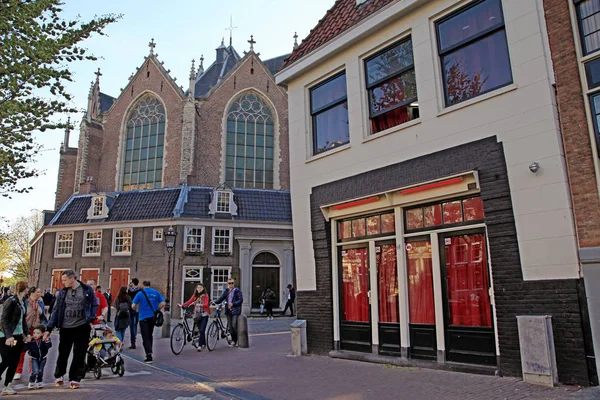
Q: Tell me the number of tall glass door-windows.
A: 4